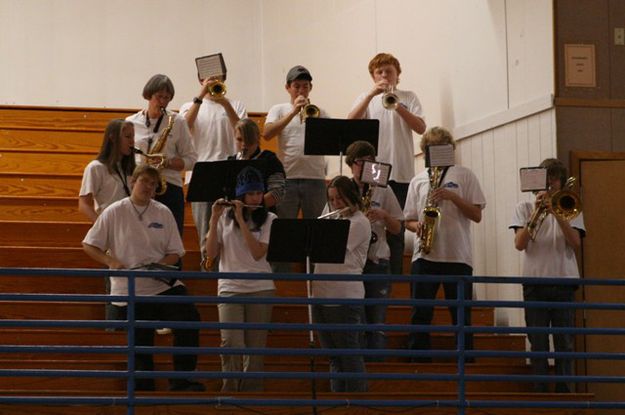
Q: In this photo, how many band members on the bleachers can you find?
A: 12